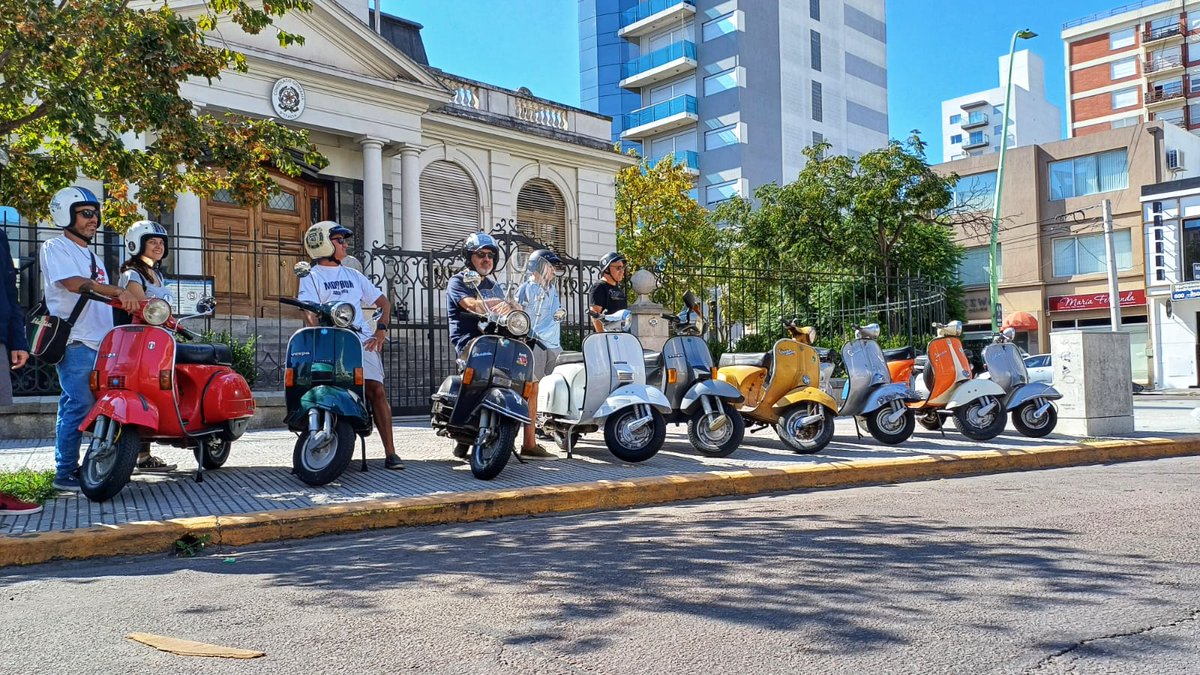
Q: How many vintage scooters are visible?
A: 9